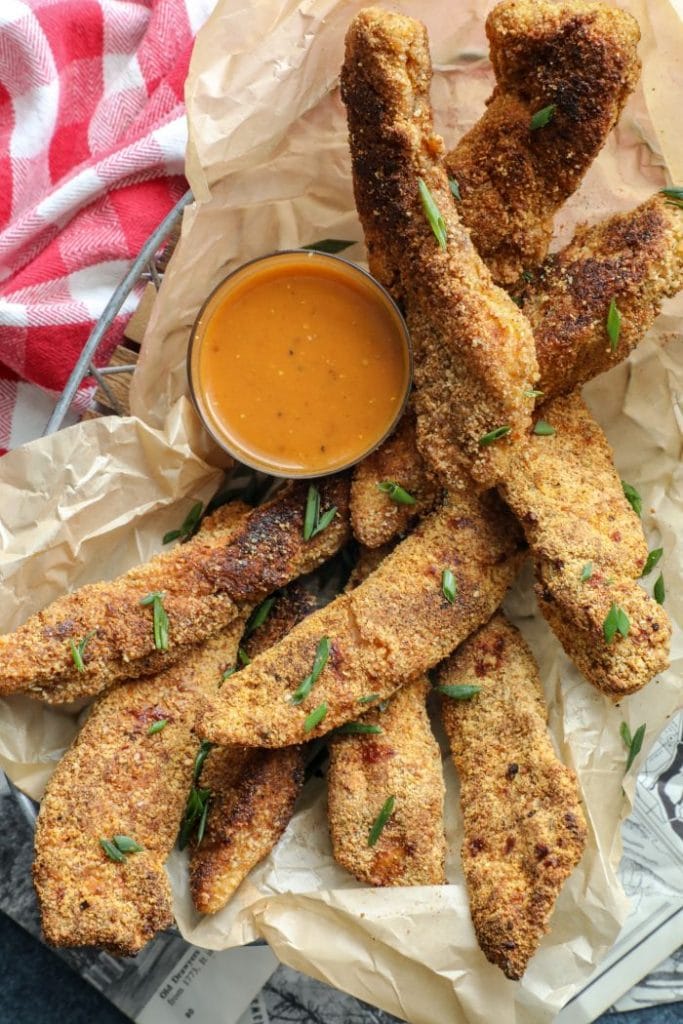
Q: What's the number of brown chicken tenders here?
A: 11